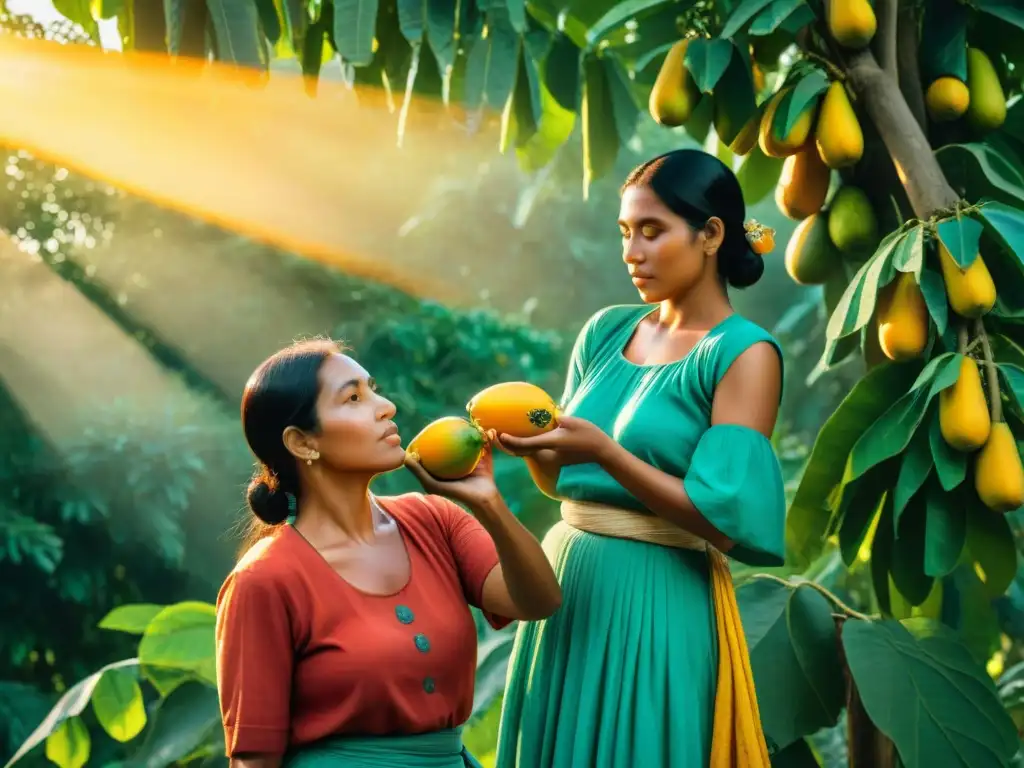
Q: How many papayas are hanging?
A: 14